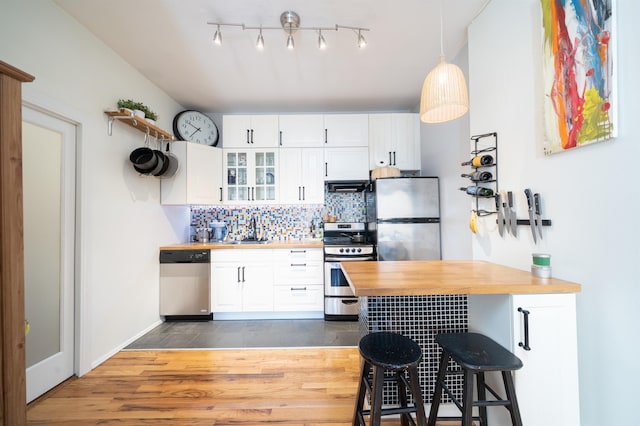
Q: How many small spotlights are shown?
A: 5